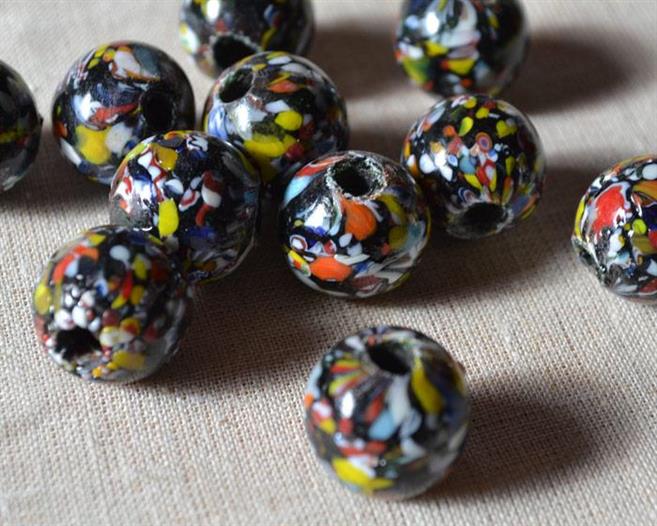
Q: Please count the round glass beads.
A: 11